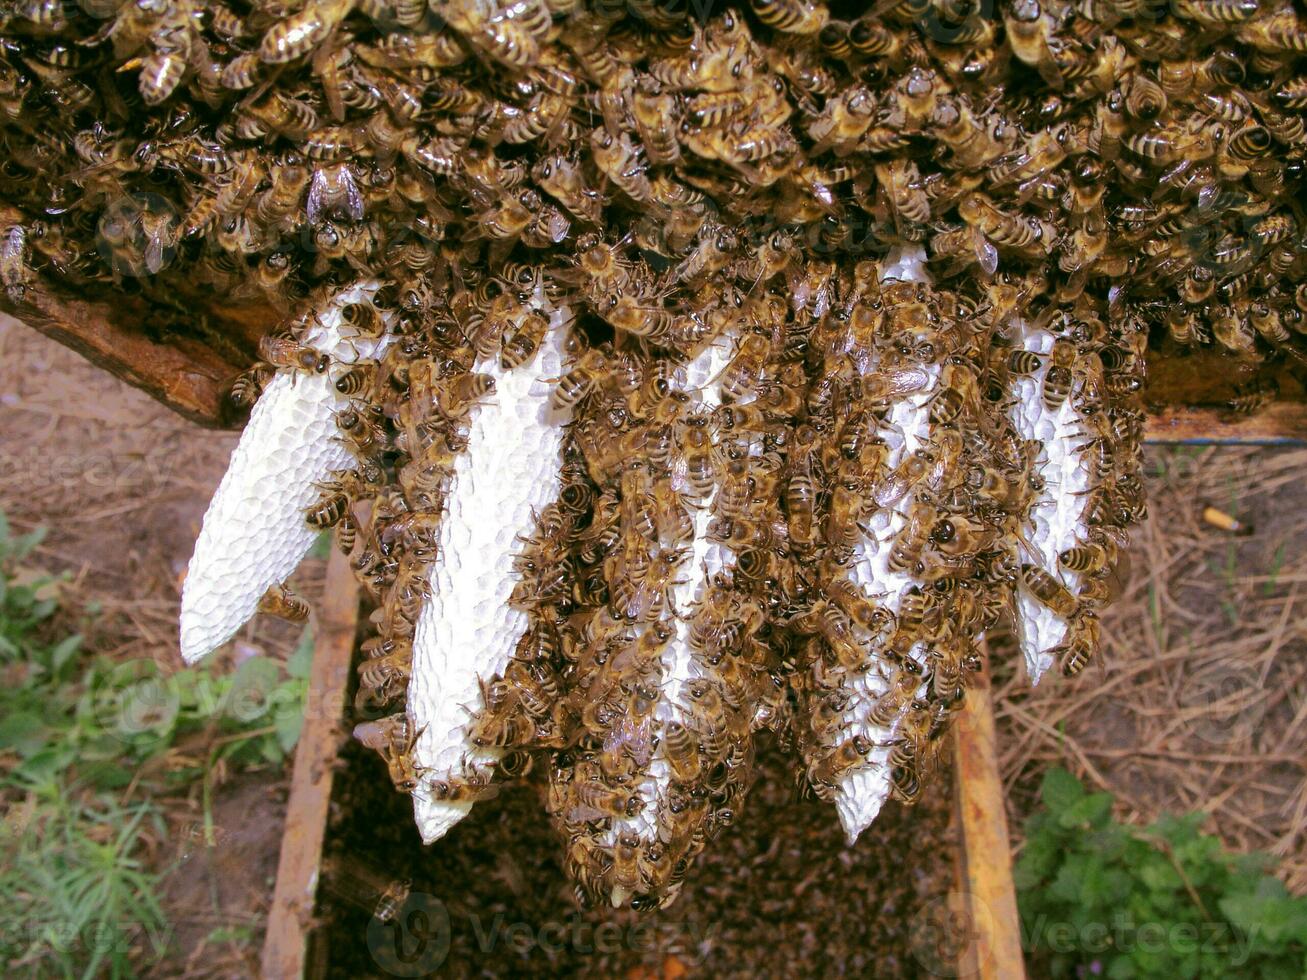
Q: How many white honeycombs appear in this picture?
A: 5